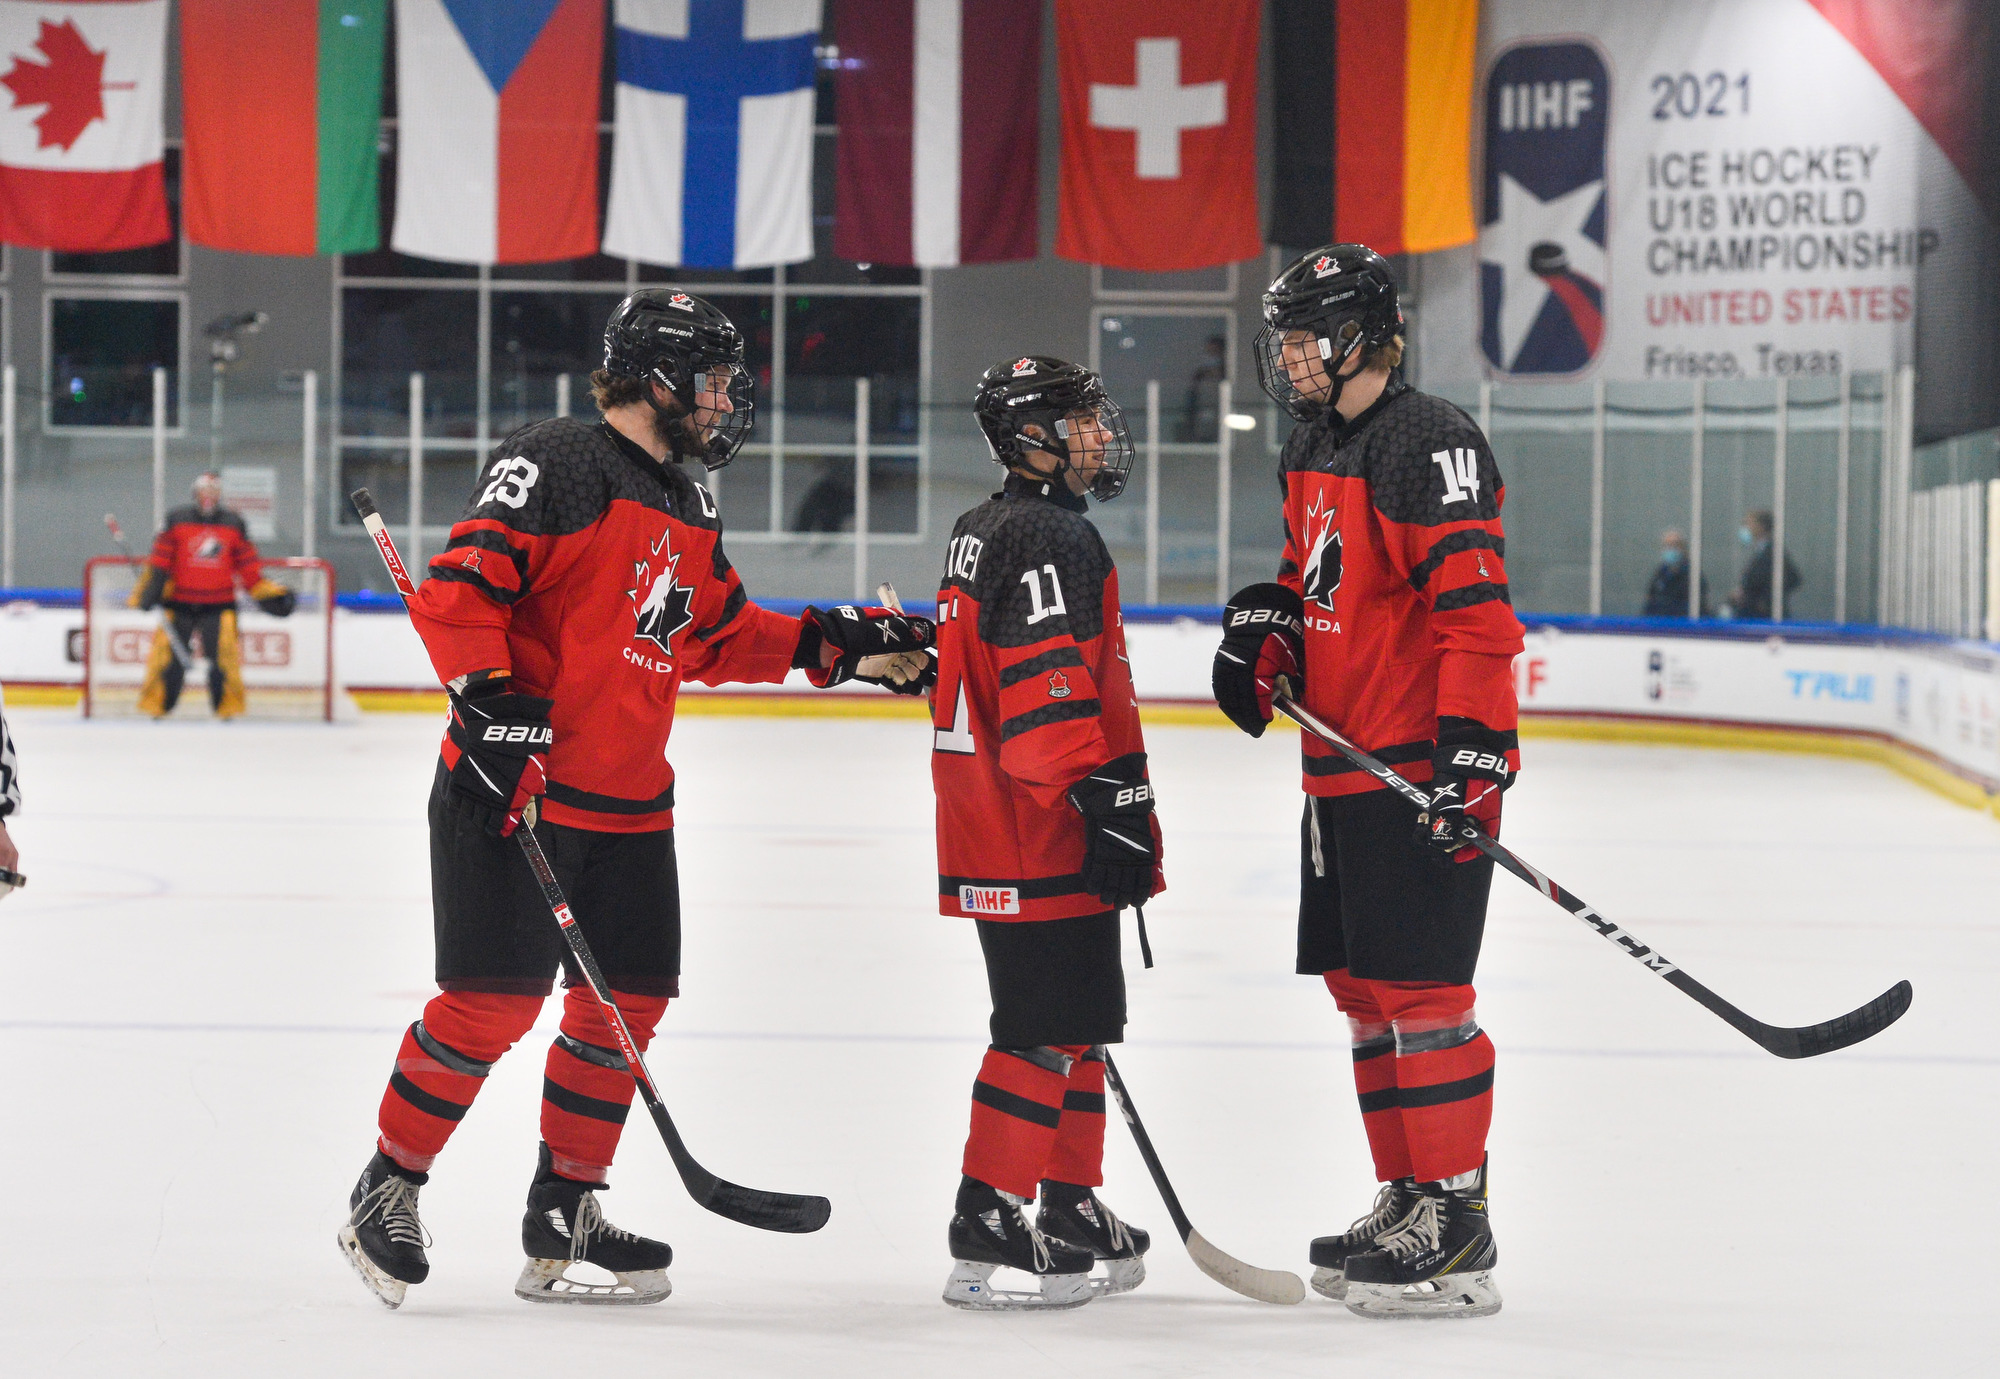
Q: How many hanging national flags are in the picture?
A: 7